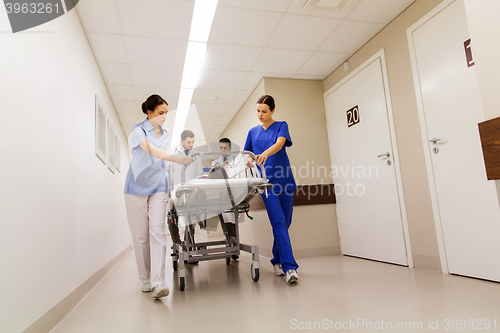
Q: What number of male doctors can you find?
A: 2